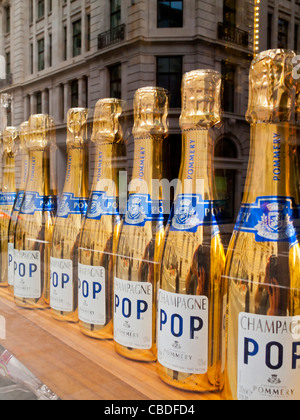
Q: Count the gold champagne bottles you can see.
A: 8